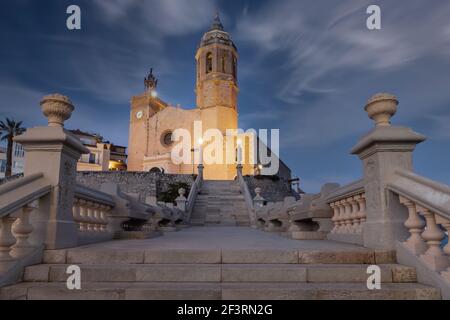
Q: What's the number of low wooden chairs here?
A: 0